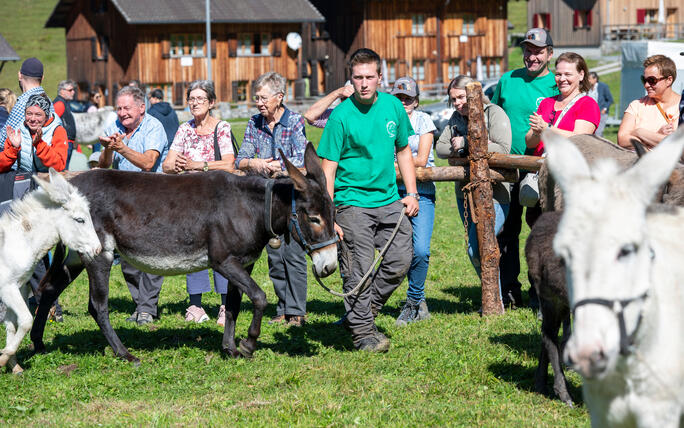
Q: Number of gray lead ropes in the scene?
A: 1